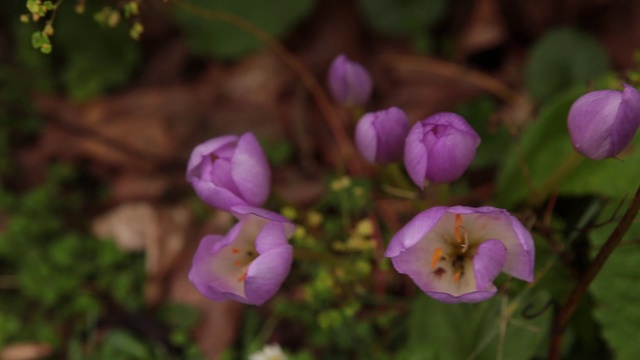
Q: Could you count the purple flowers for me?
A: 7